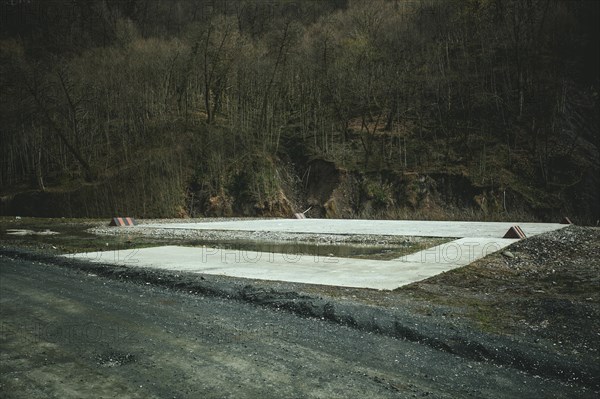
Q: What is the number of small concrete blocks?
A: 4